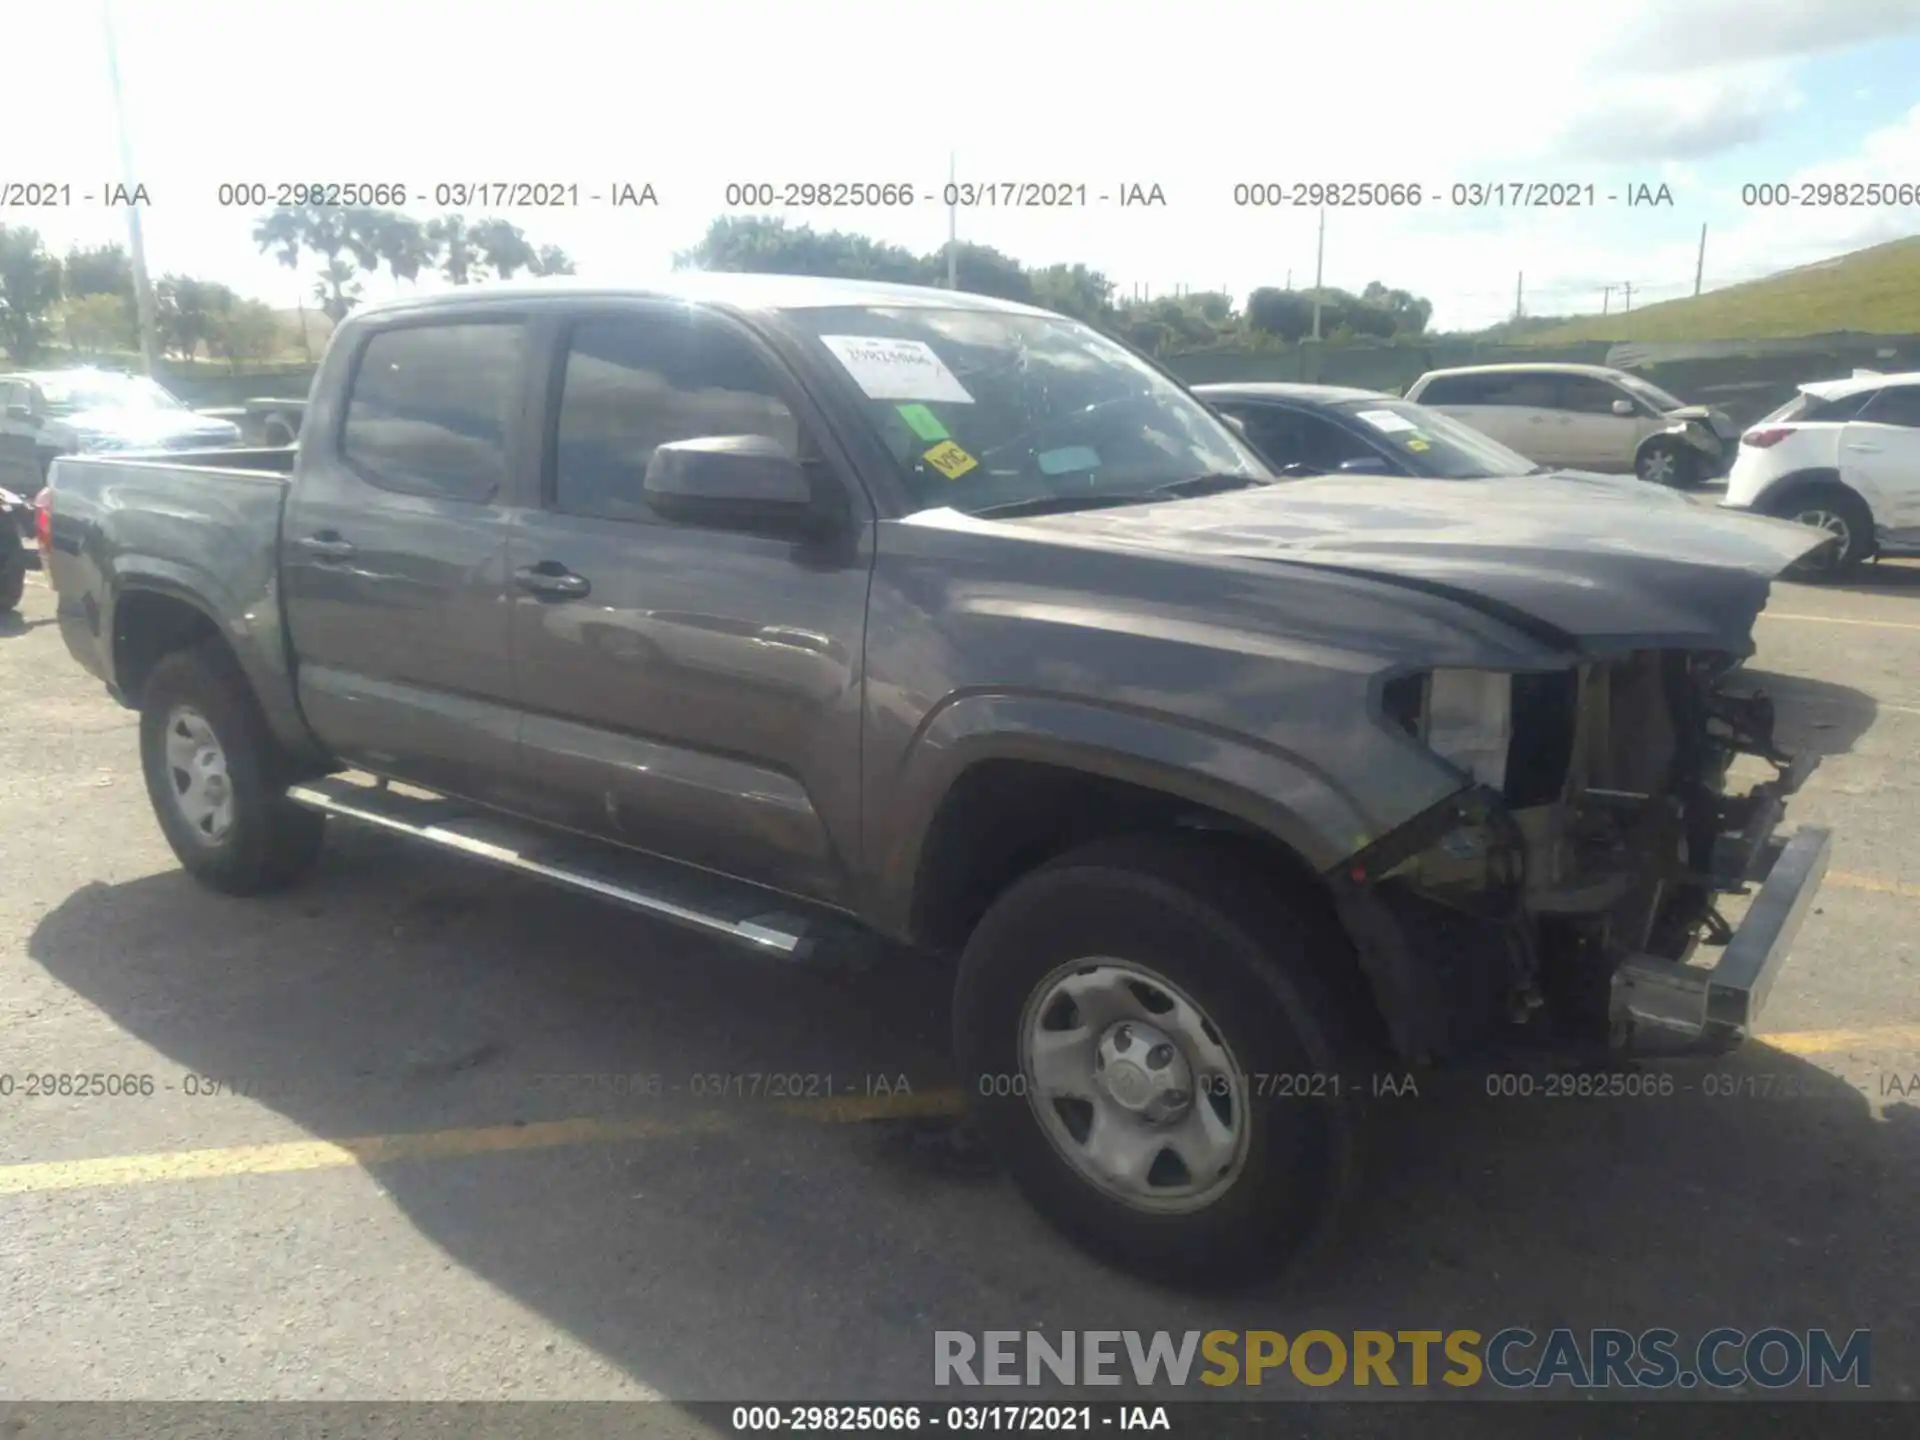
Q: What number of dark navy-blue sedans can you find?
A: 1